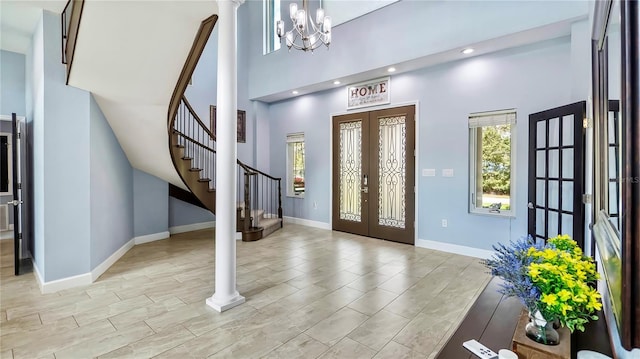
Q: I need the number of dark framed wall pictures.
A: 1